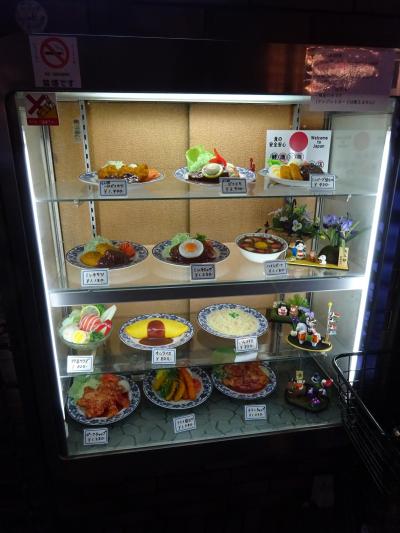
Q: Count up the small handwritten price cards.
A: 12